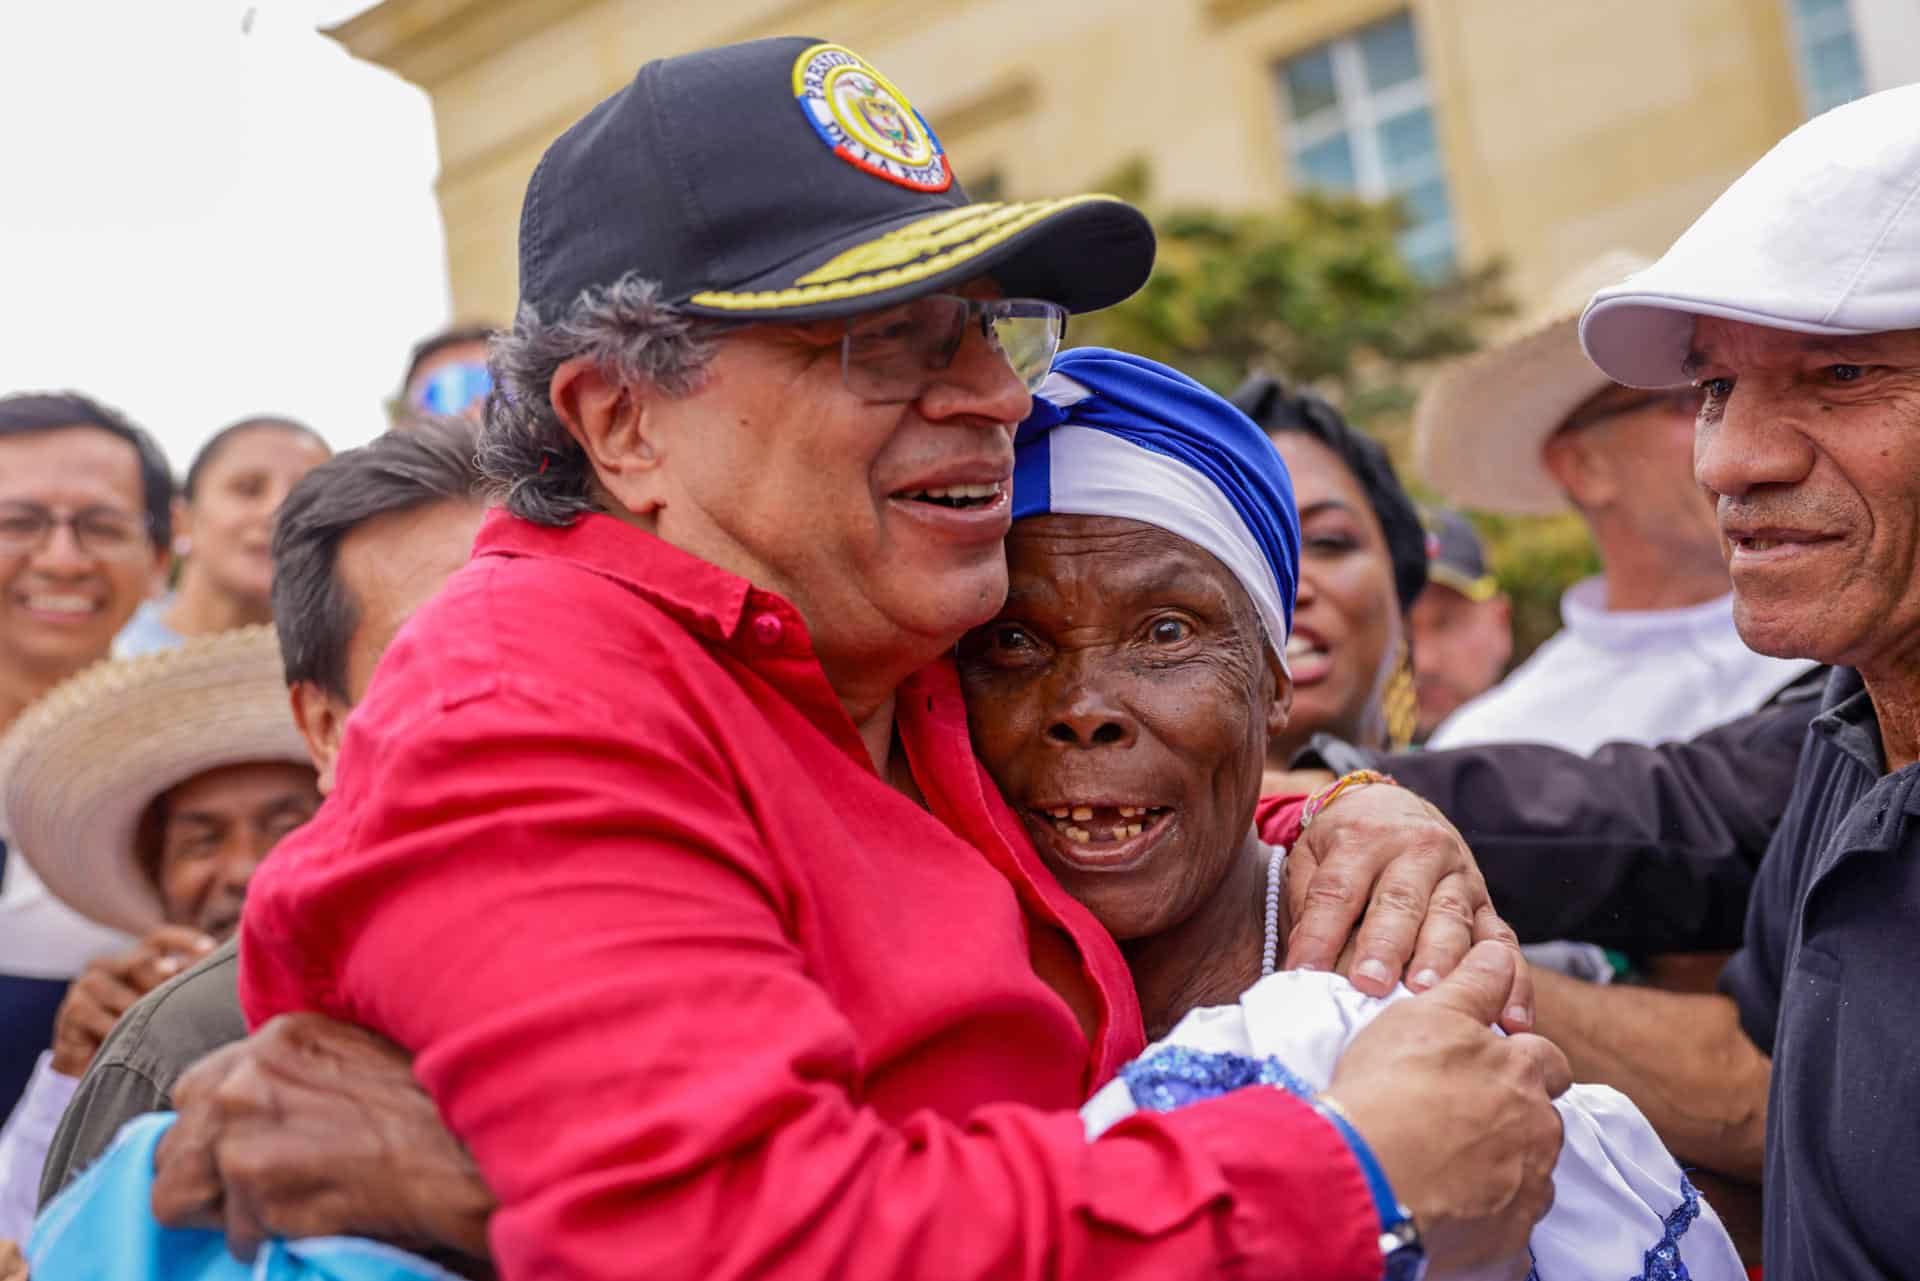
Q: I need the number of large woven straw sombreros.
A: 2